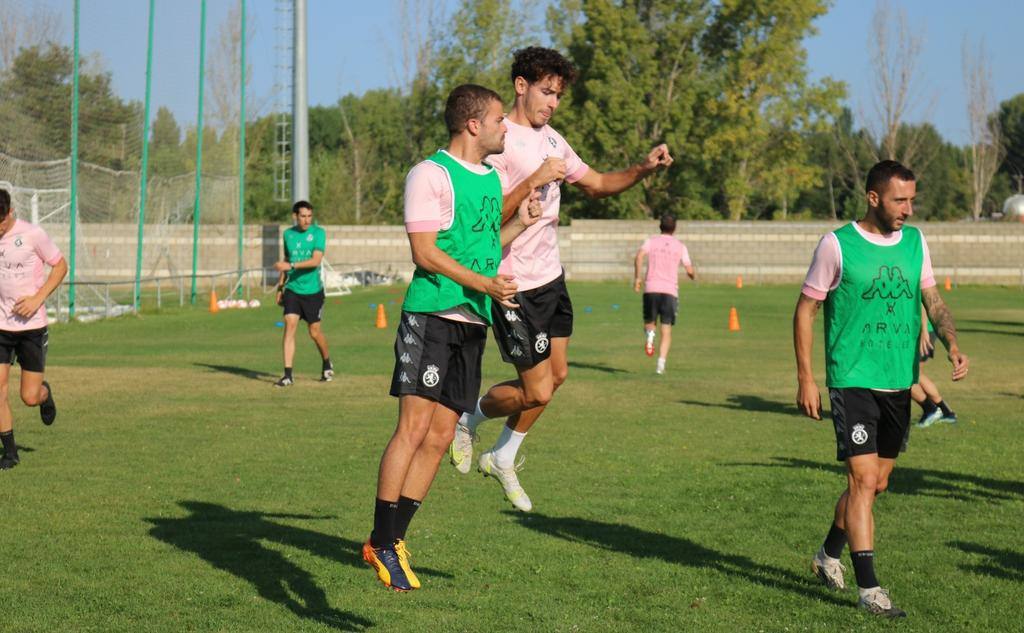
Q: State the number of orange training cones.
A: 5